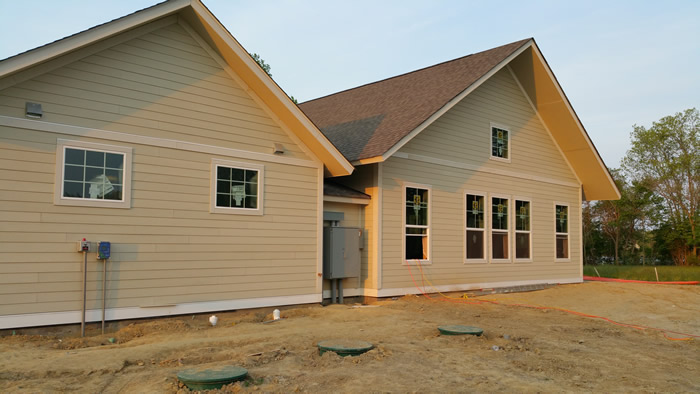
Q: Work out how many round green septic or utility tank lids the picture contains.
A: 3